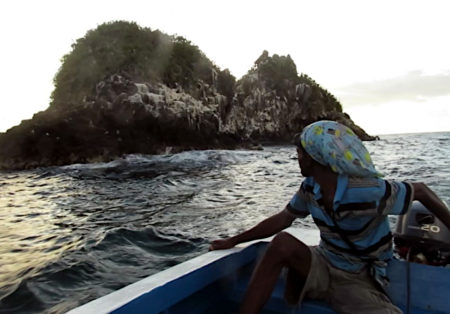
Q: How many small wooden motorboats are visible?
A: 1